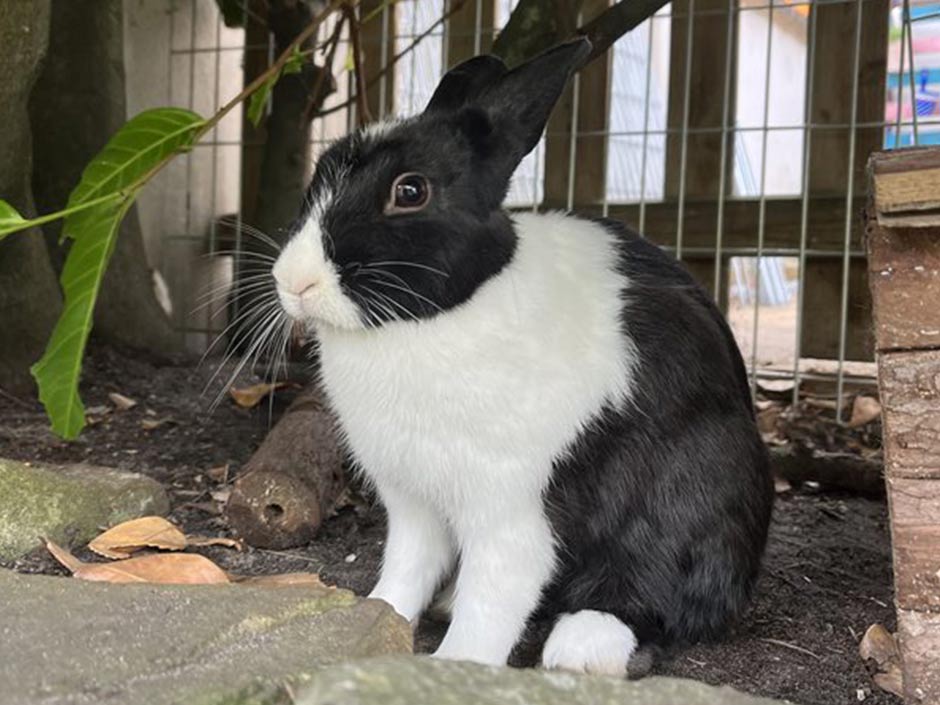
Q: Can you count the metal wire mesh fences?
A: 1